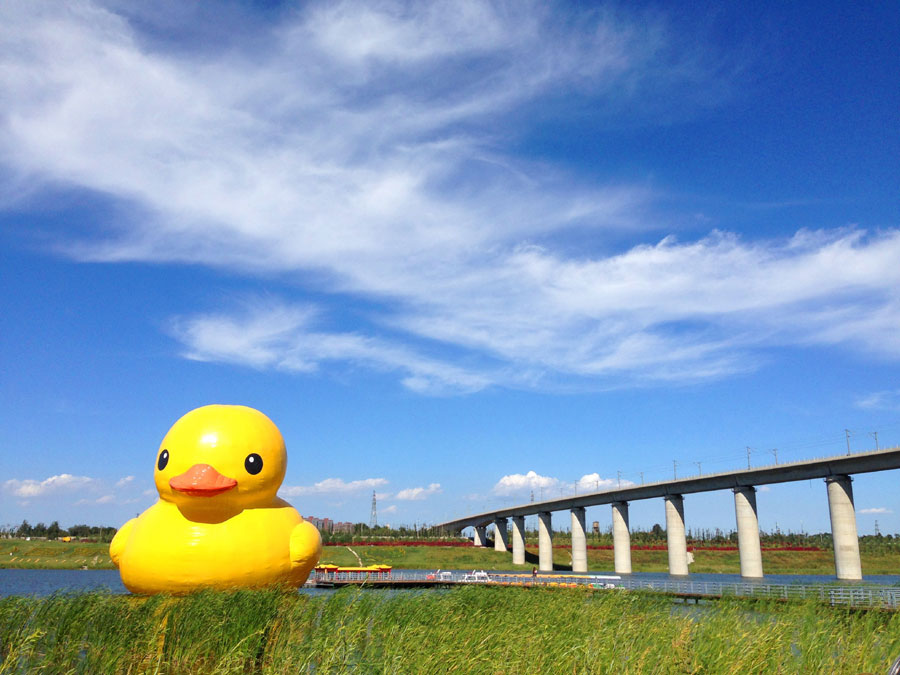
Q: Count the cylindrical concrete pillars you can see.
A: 9